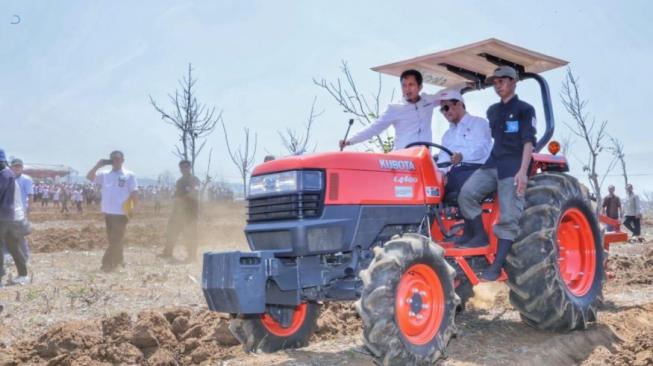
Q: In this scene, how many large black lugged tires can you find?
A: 3